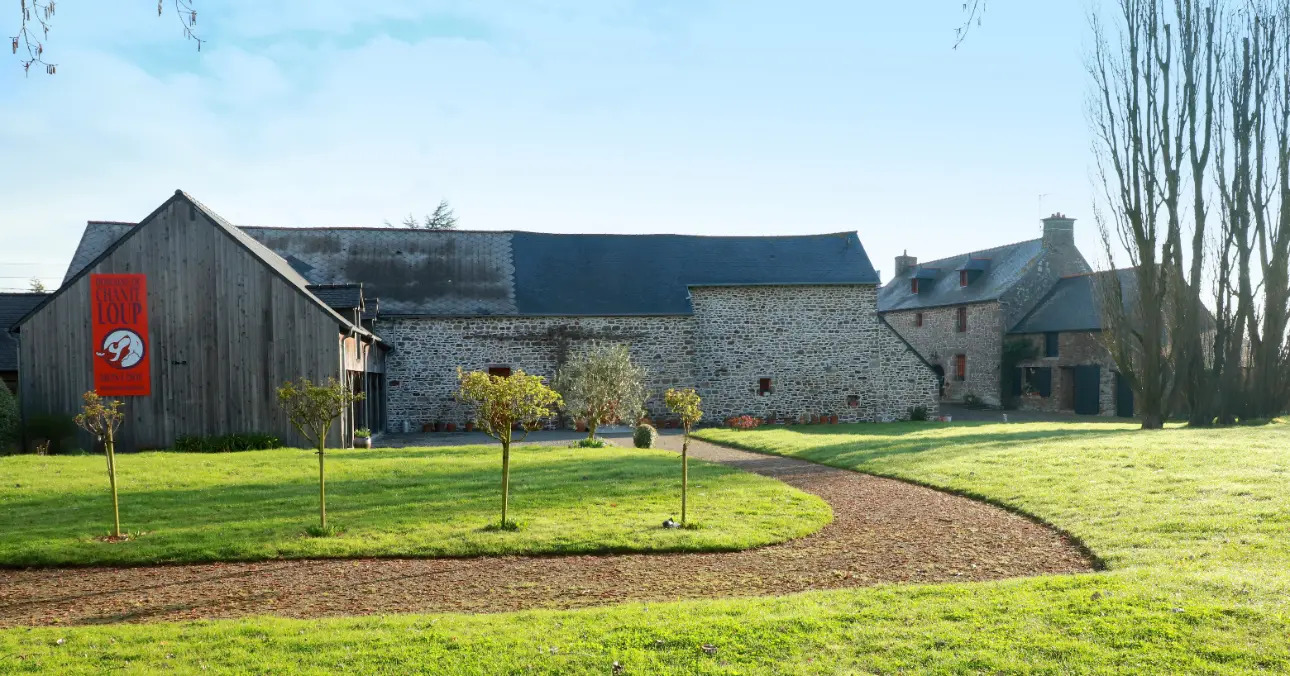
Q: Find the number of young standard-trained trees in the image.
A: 4